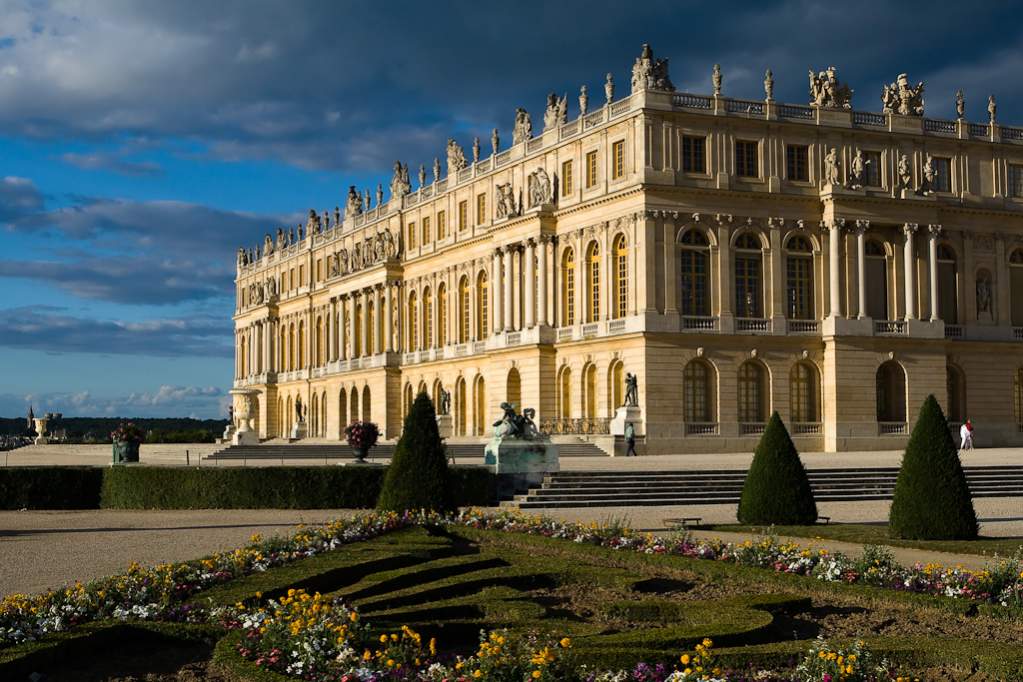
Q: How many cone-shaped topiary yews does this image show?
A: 3